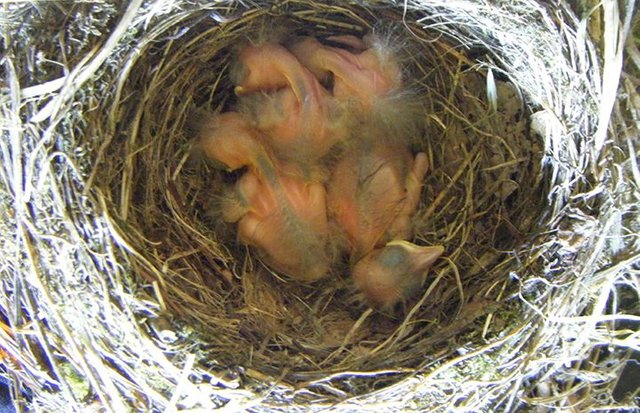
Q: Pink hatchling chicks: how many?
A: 4